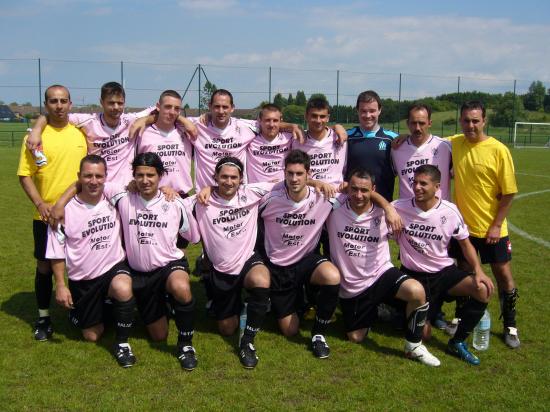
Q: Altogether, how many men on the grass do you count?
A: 15